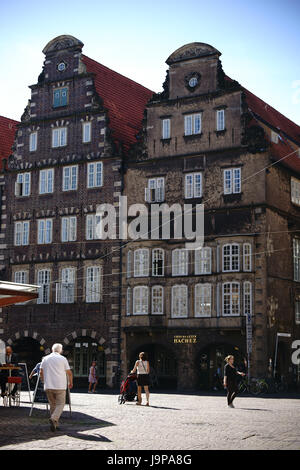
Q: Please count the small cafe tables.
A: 1